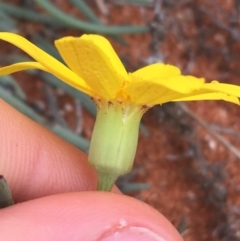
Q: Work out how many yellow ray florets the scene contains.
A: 8